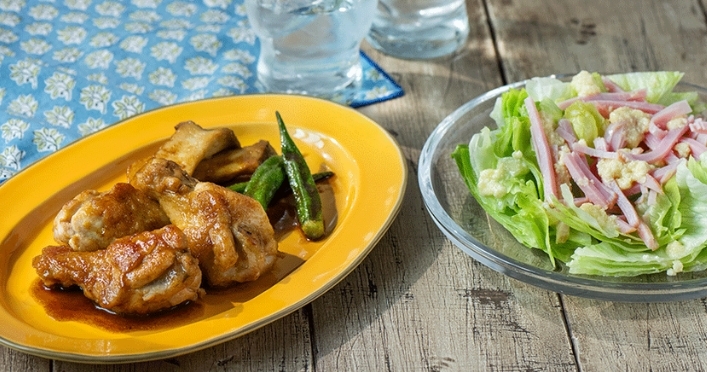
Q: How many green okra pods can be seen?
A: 3